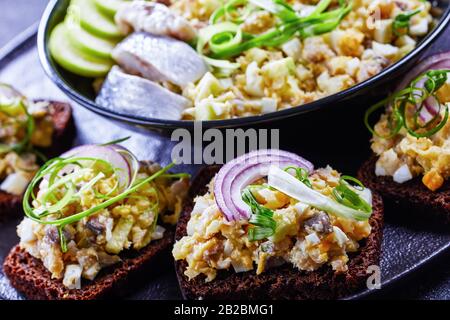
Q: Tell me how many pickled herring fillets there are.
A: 3